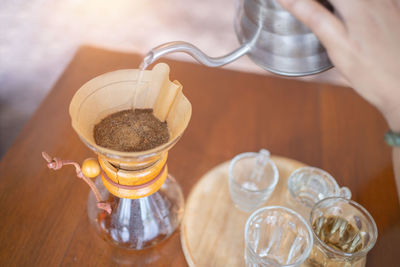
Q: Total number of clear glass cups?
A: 4